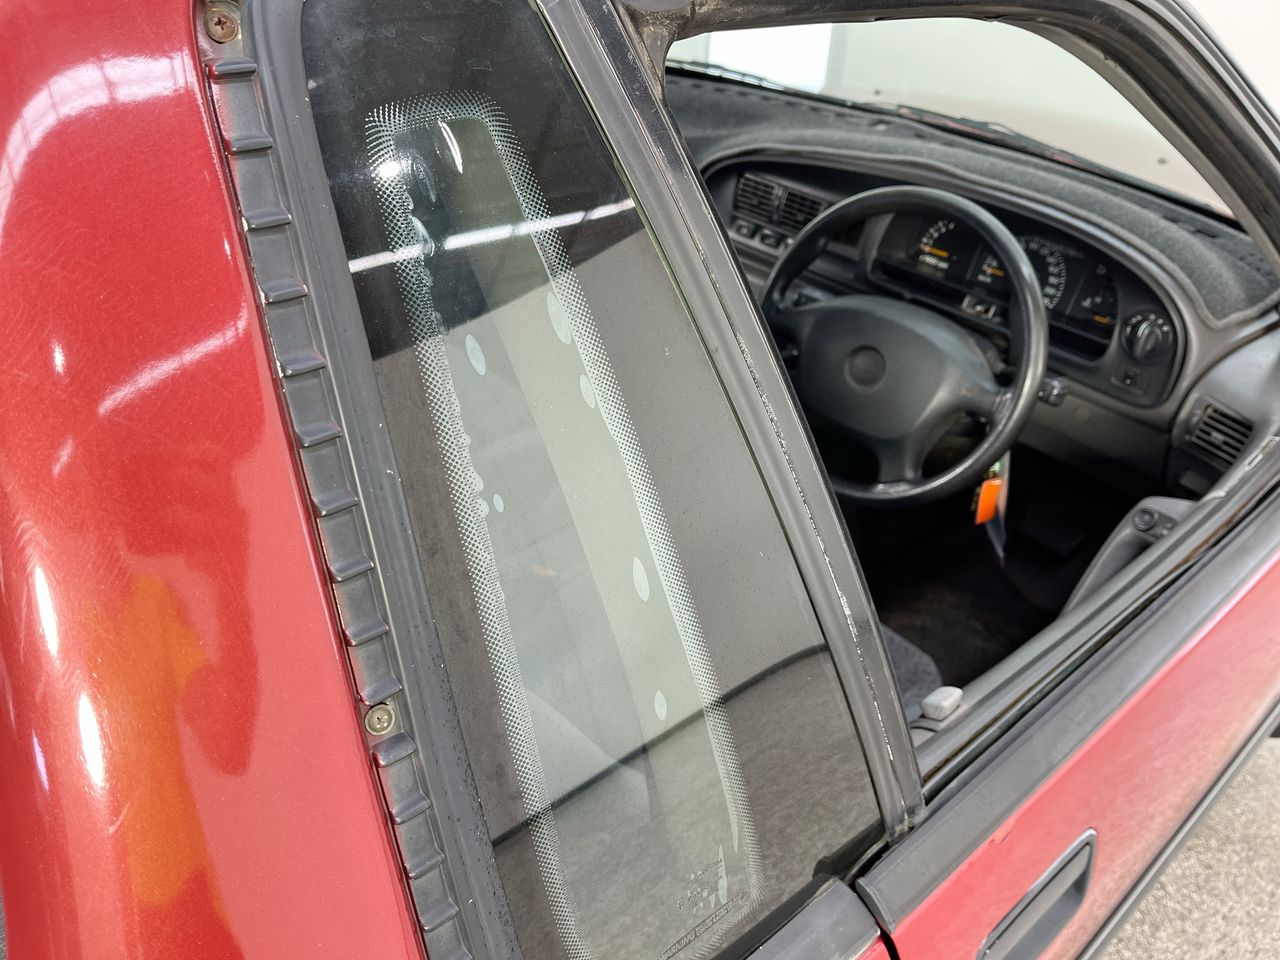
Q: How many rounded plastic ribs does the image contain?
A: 15